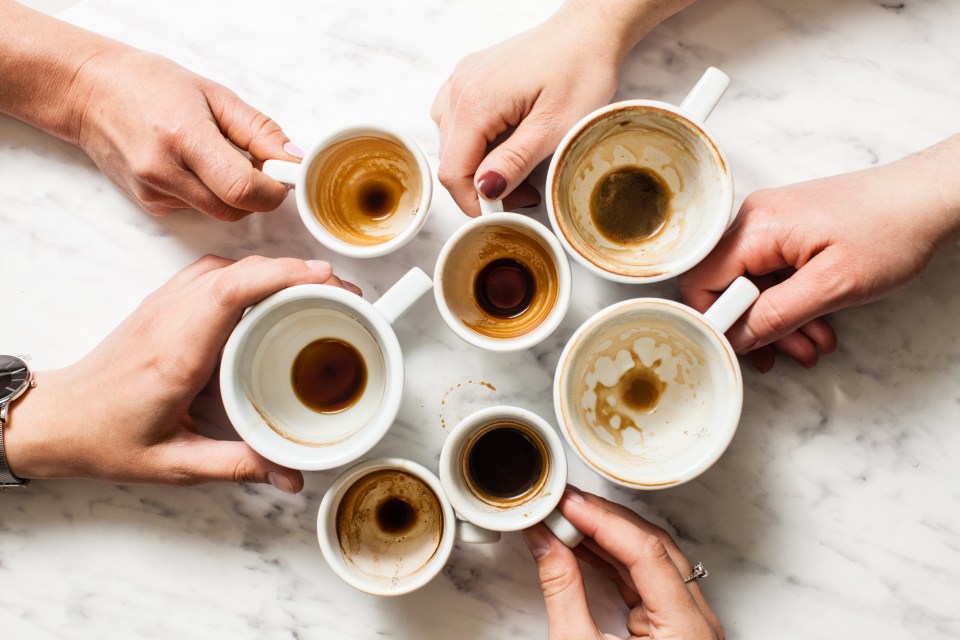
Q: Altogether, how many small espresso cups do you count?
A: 4